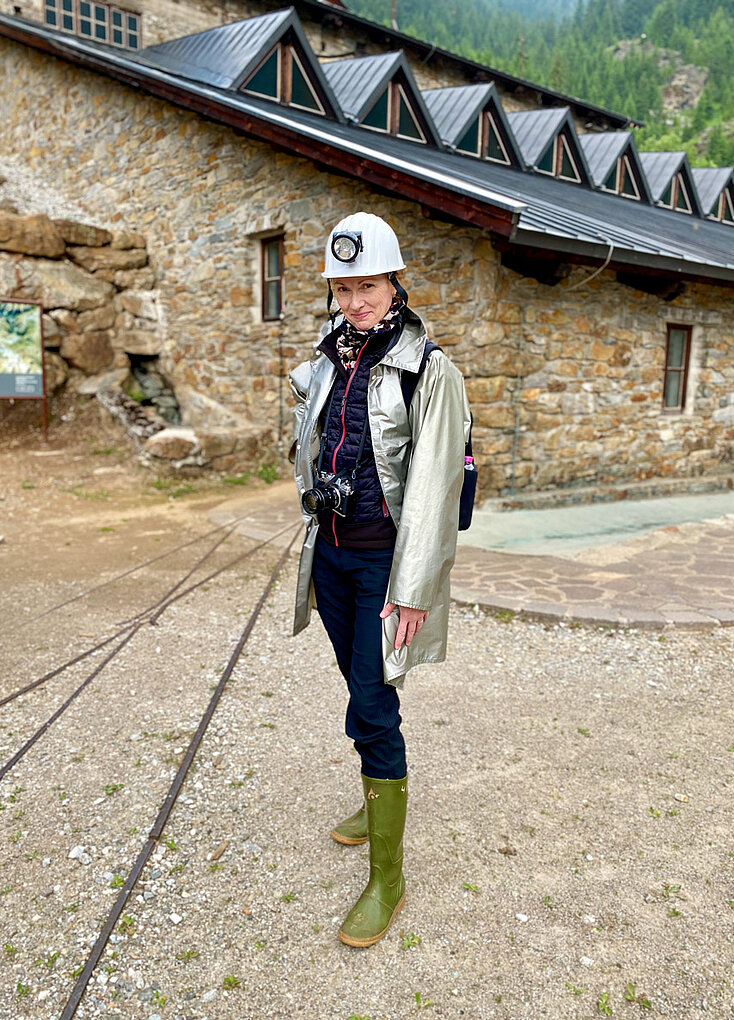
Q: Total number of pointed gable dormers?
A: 7